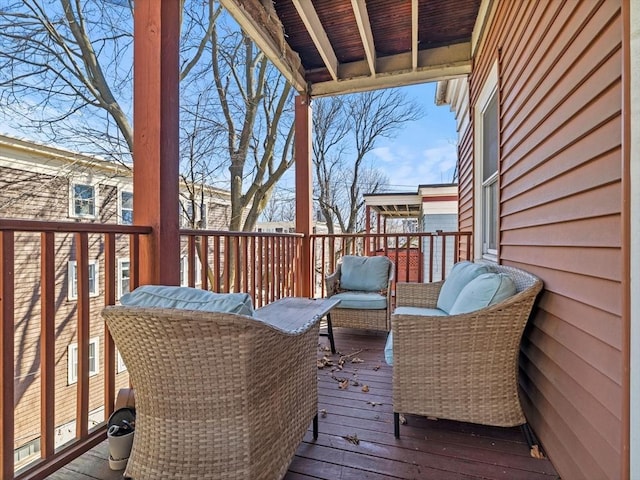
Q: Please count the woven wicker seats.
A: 3